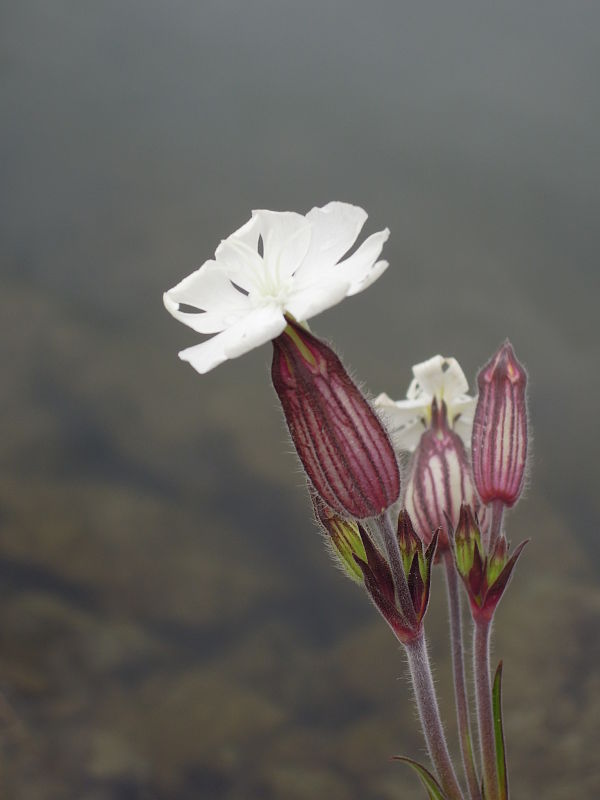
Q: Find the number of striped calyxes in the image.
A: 3